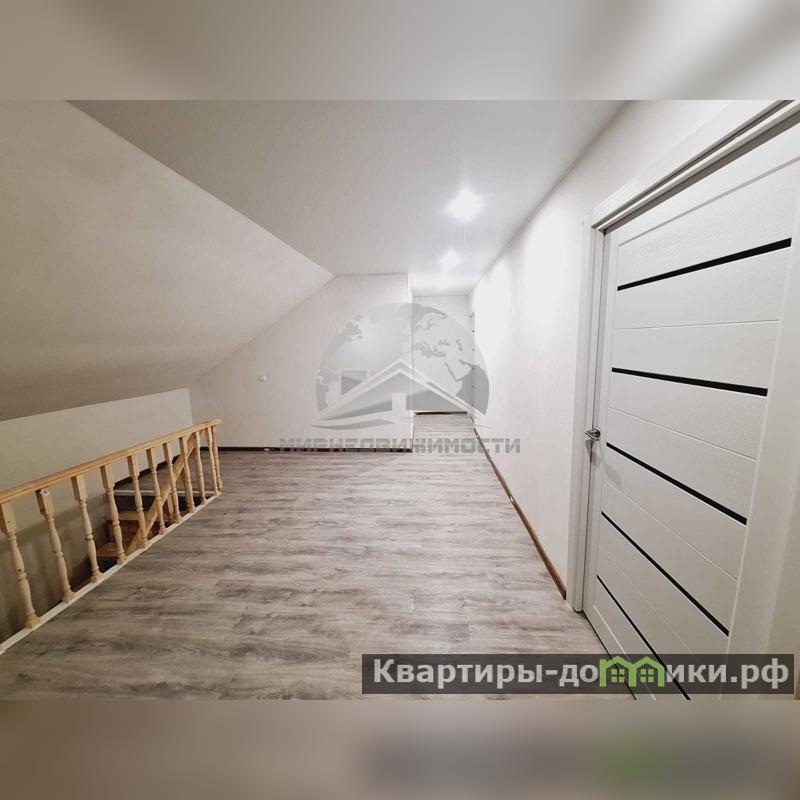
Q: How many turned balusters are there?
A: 11